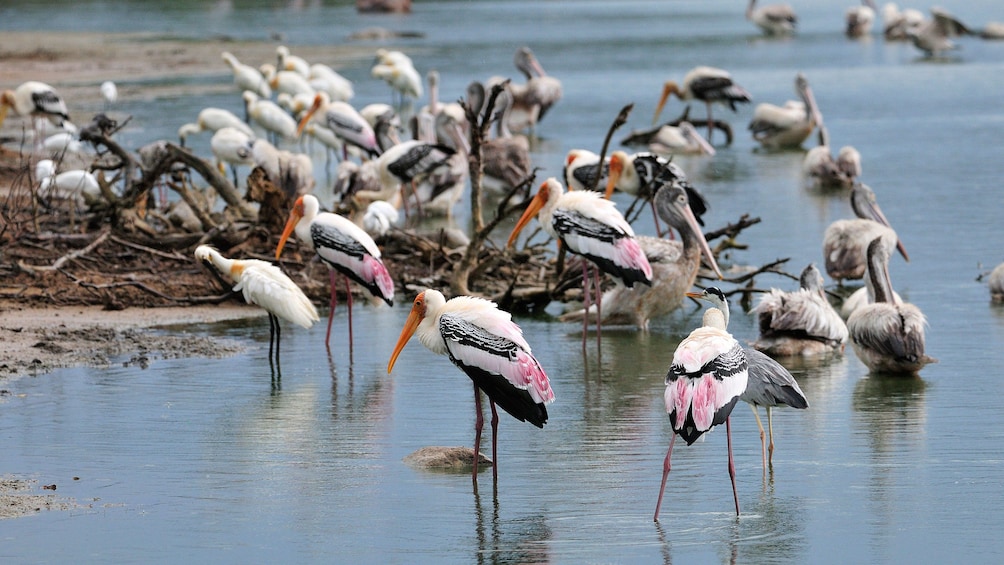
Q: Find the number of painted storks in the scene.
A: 10